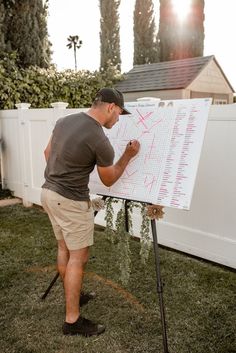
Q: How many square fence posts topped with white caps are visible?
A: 3